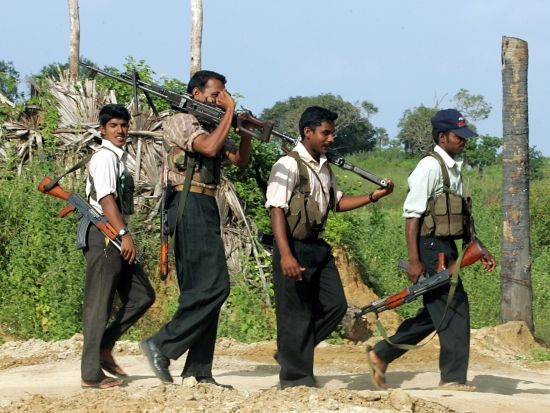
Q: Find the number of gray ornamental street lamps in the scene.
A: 0